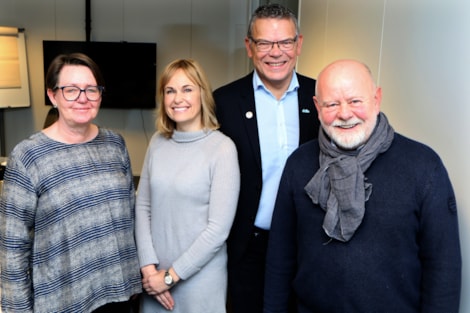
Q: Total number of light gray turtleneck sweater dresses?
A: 1